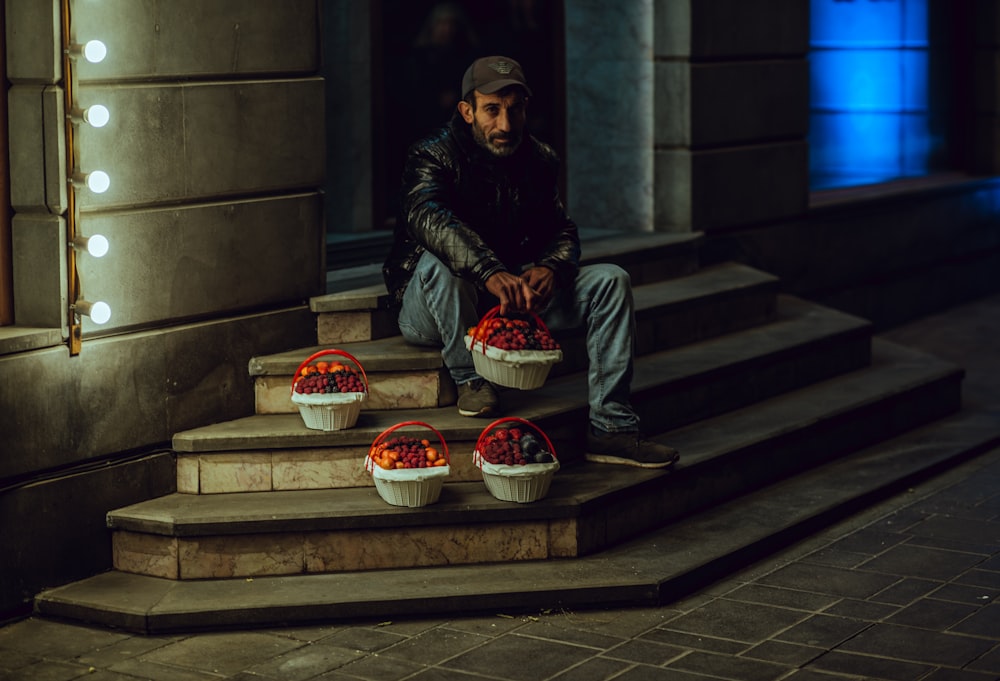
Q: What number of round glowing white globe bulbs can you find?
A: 5